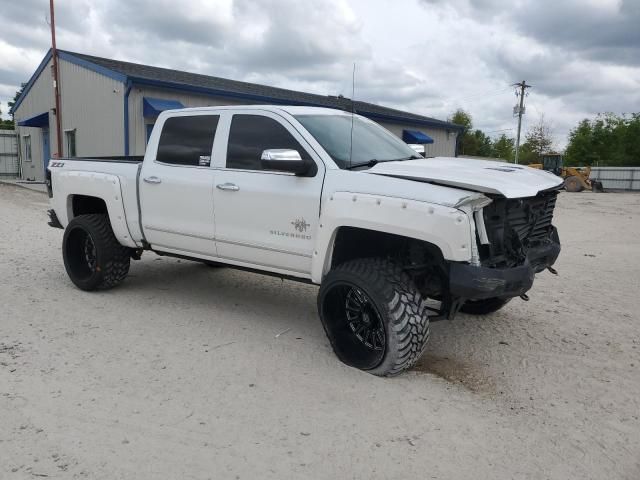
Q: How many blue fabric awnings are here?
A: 3